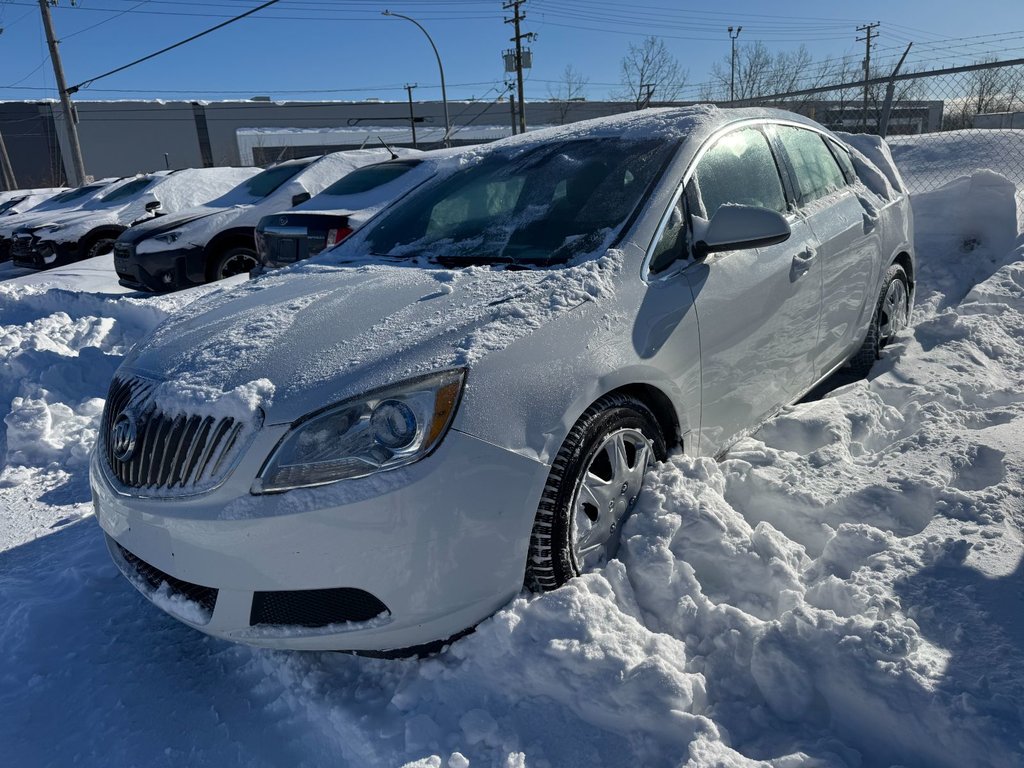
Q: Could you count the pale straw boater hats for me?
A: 0